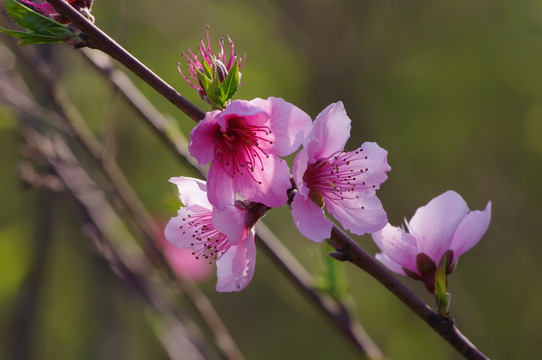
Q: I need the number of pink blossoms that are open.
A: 4